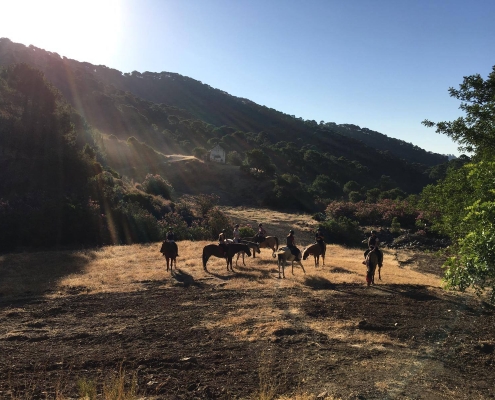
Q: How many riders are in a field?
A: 7